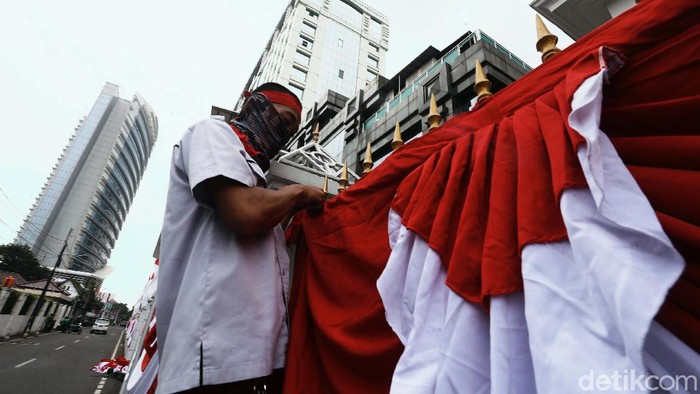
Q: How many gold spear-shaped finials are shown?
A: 8